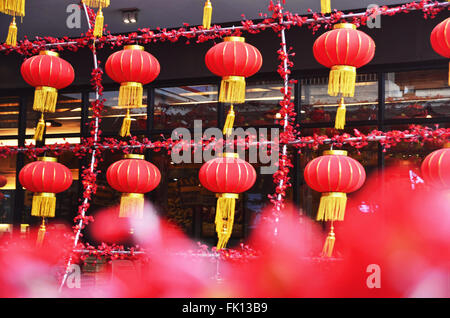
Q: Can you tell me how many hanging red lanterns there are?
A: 10